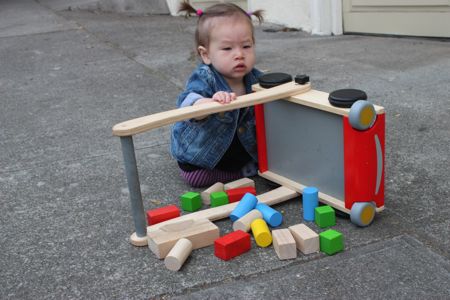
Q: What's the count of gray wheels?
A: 2